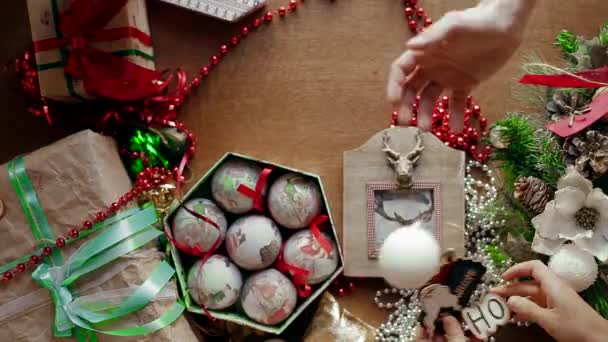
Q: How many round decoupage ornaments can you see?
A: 7